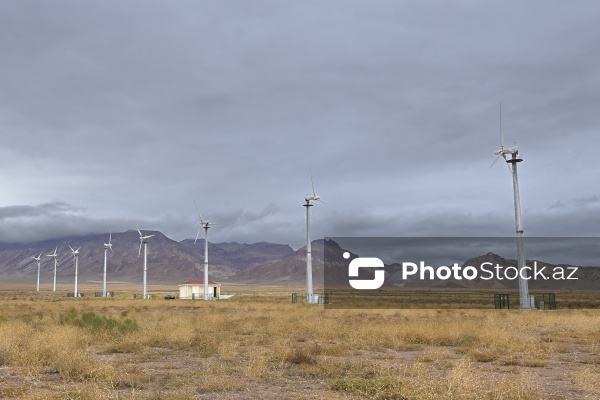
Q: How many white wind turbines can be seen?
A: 8